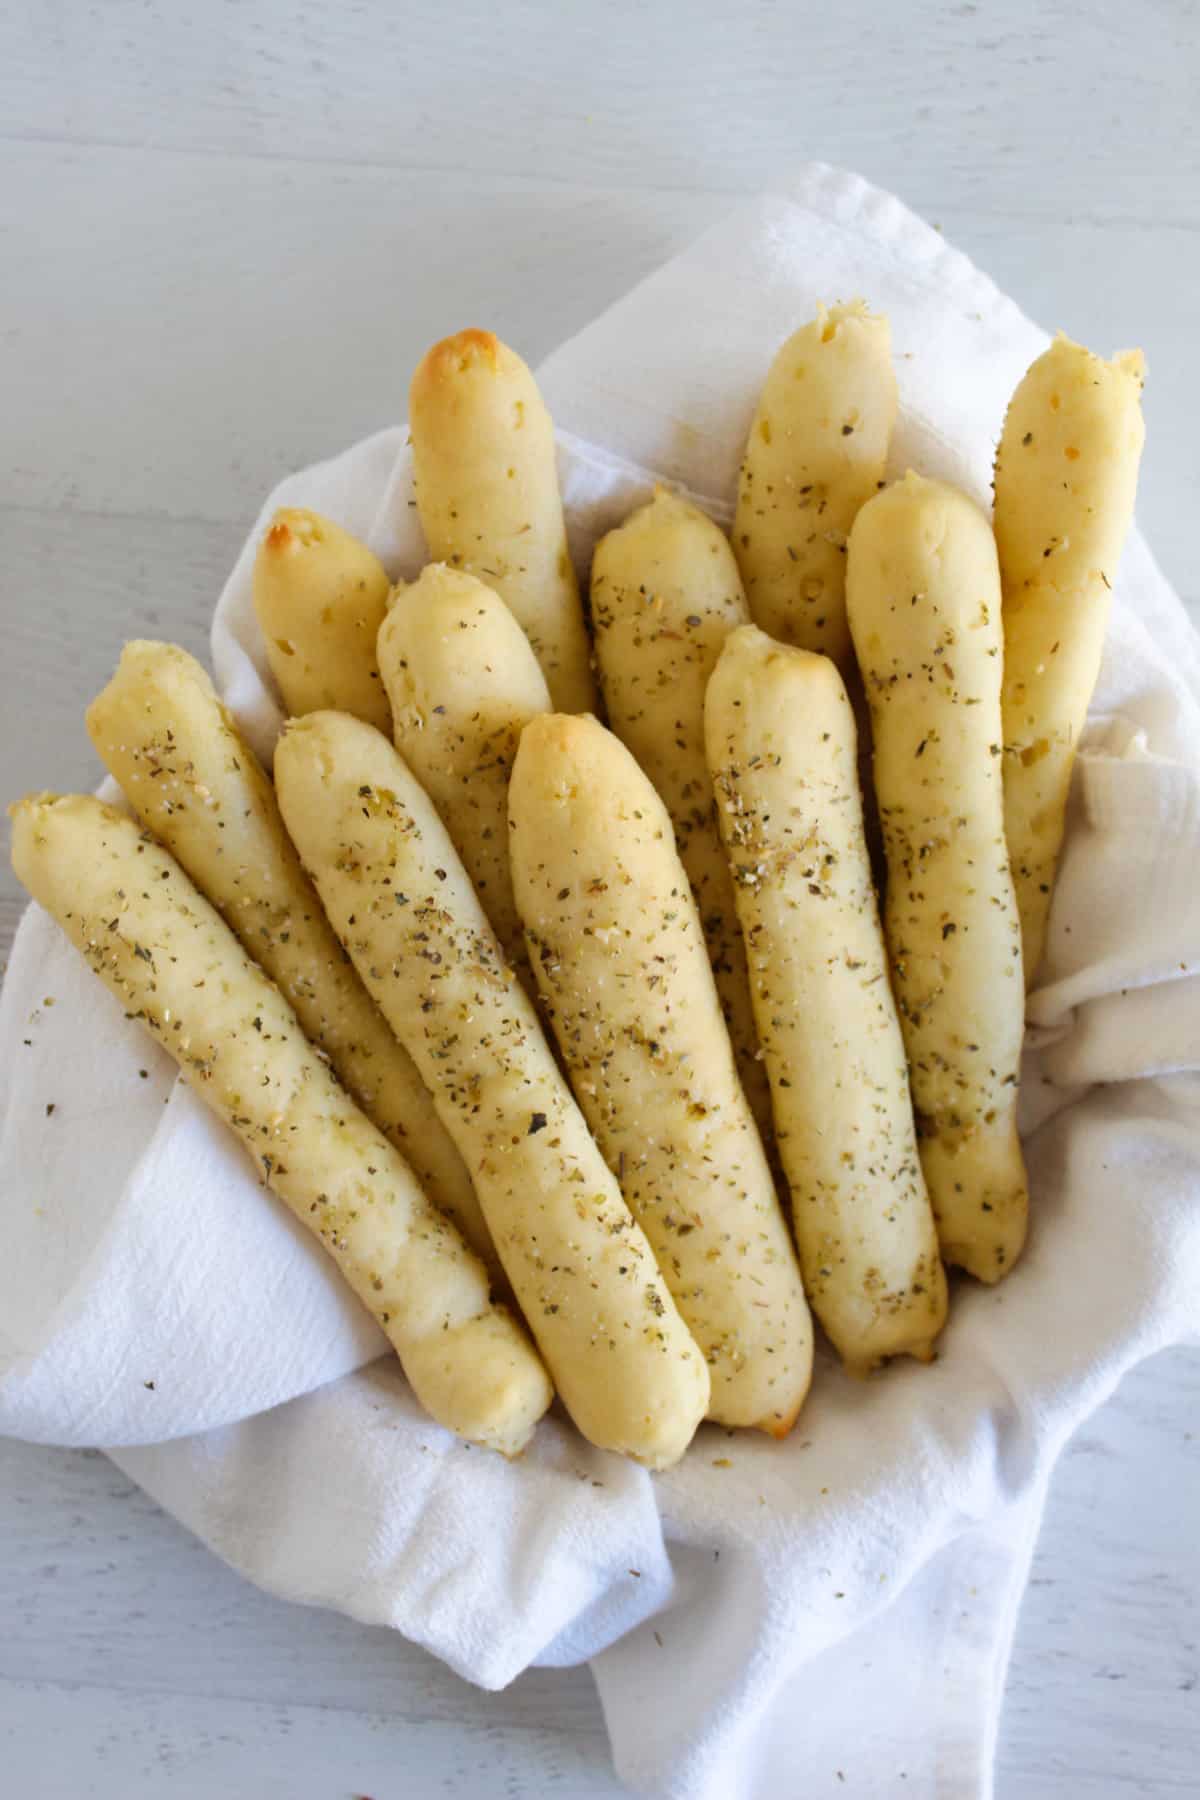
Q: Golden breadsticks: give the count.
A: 12